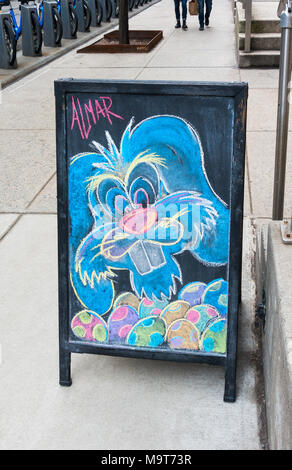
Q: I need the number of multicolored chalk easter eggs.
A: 11